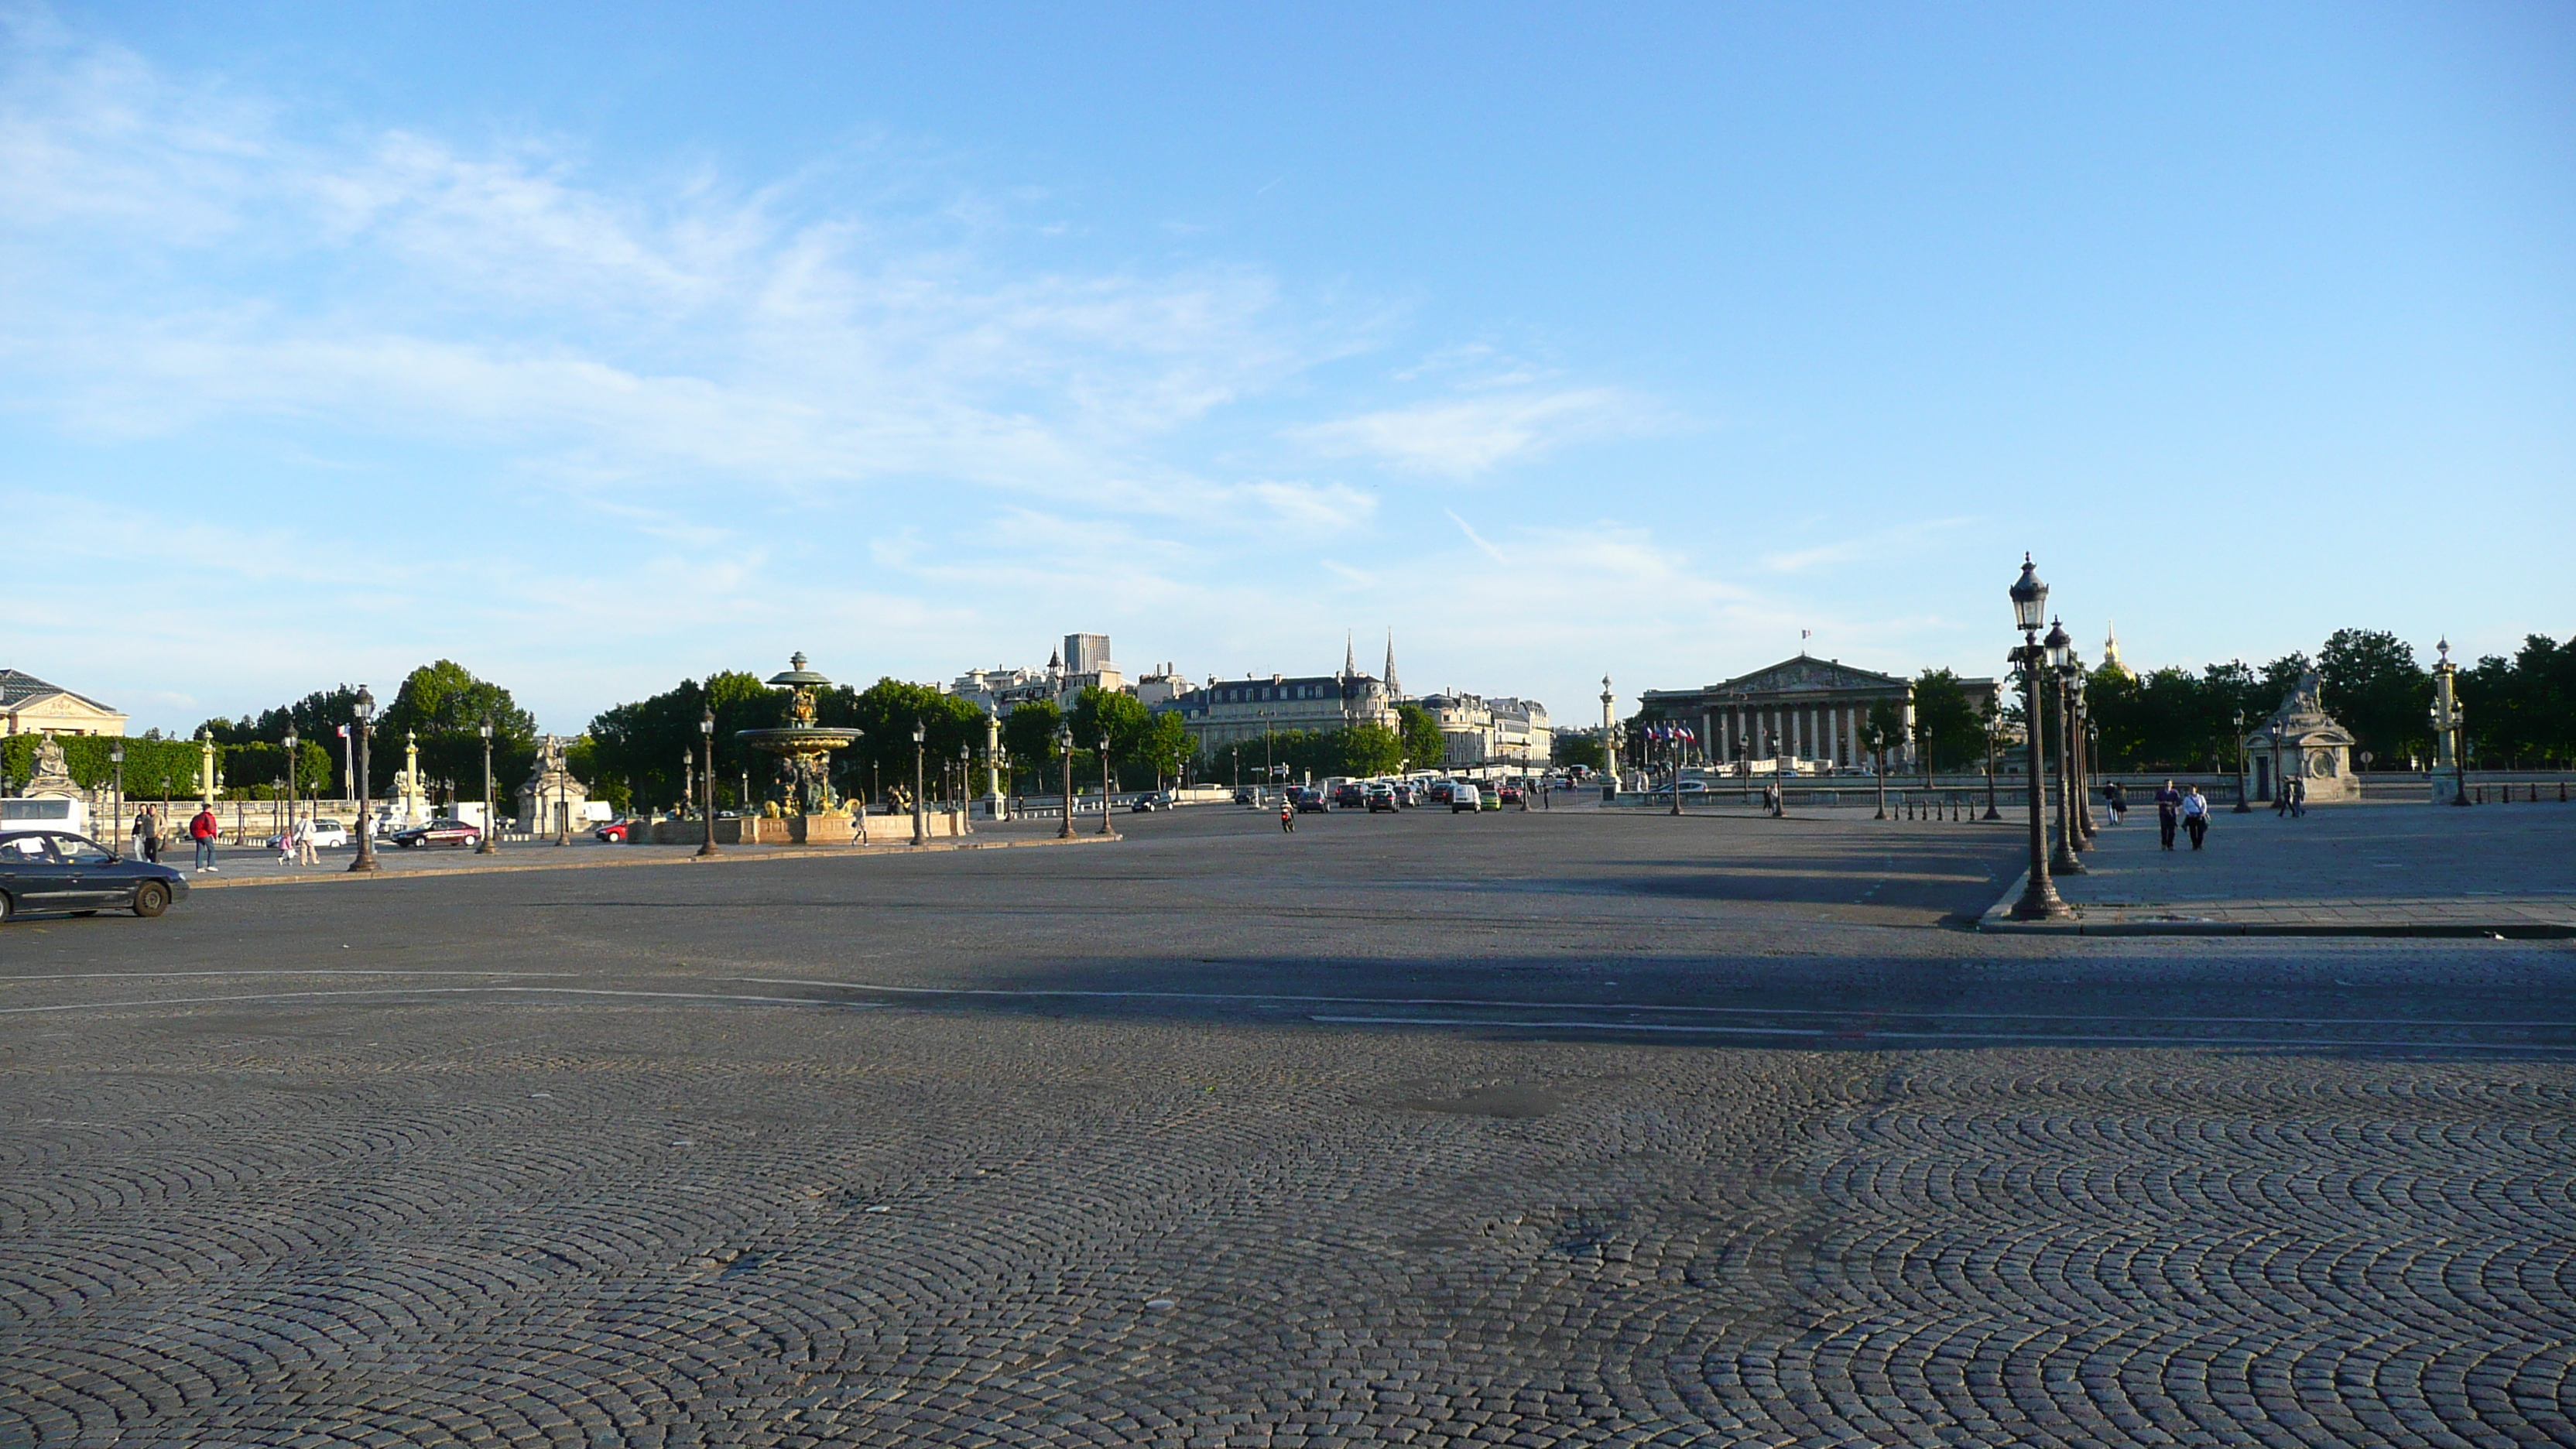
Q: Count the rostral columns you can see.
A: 5